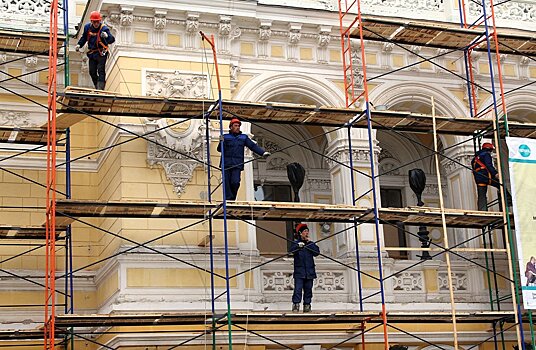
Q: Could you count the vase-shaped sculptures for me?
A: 2